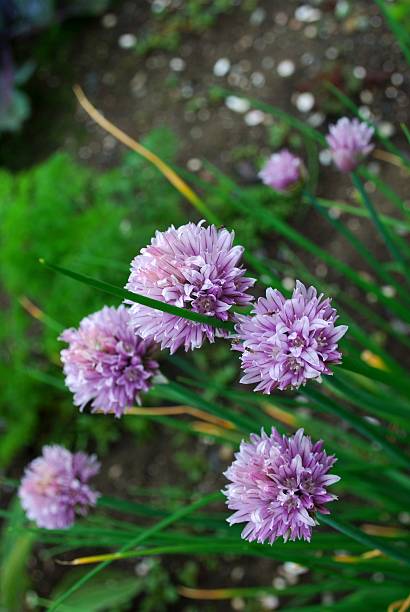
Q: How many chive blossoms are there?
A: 7